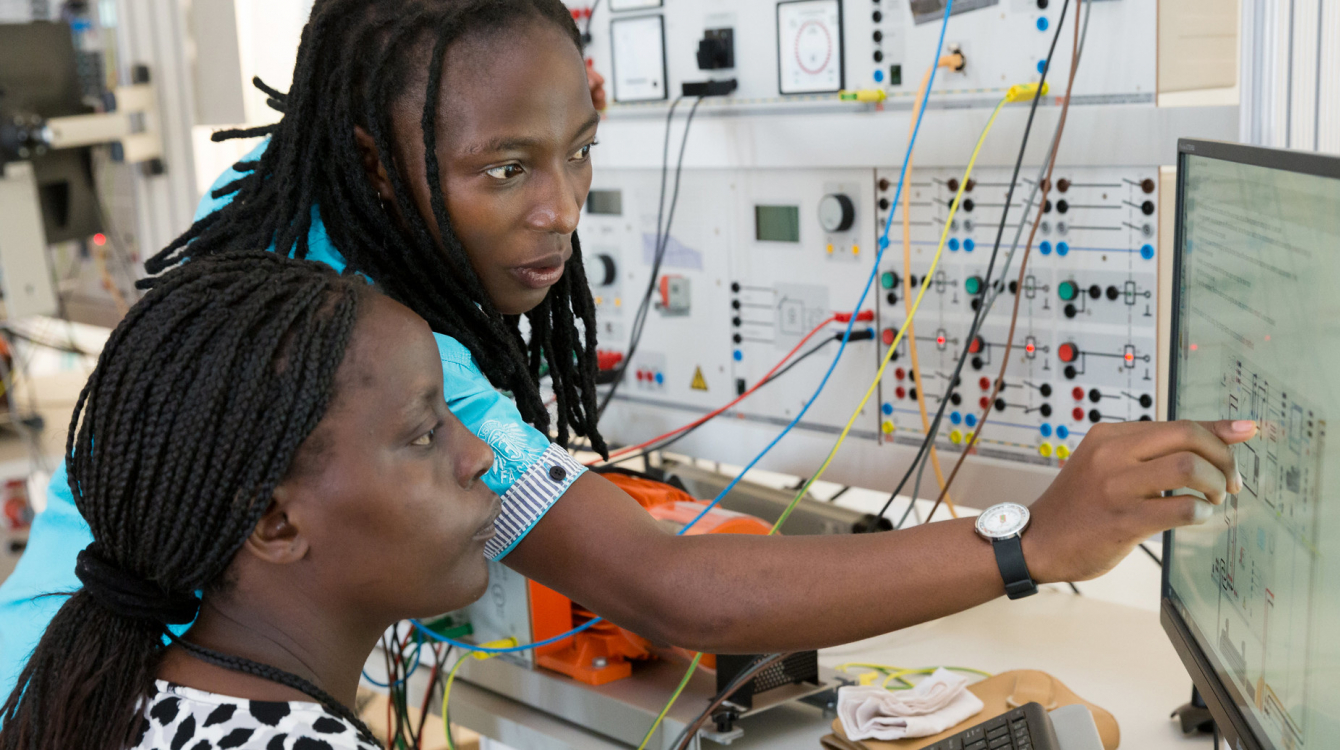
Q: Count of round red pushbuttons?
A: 3